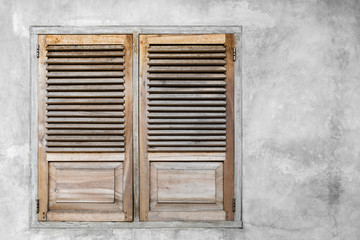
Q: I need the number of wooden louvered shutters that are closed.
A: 2